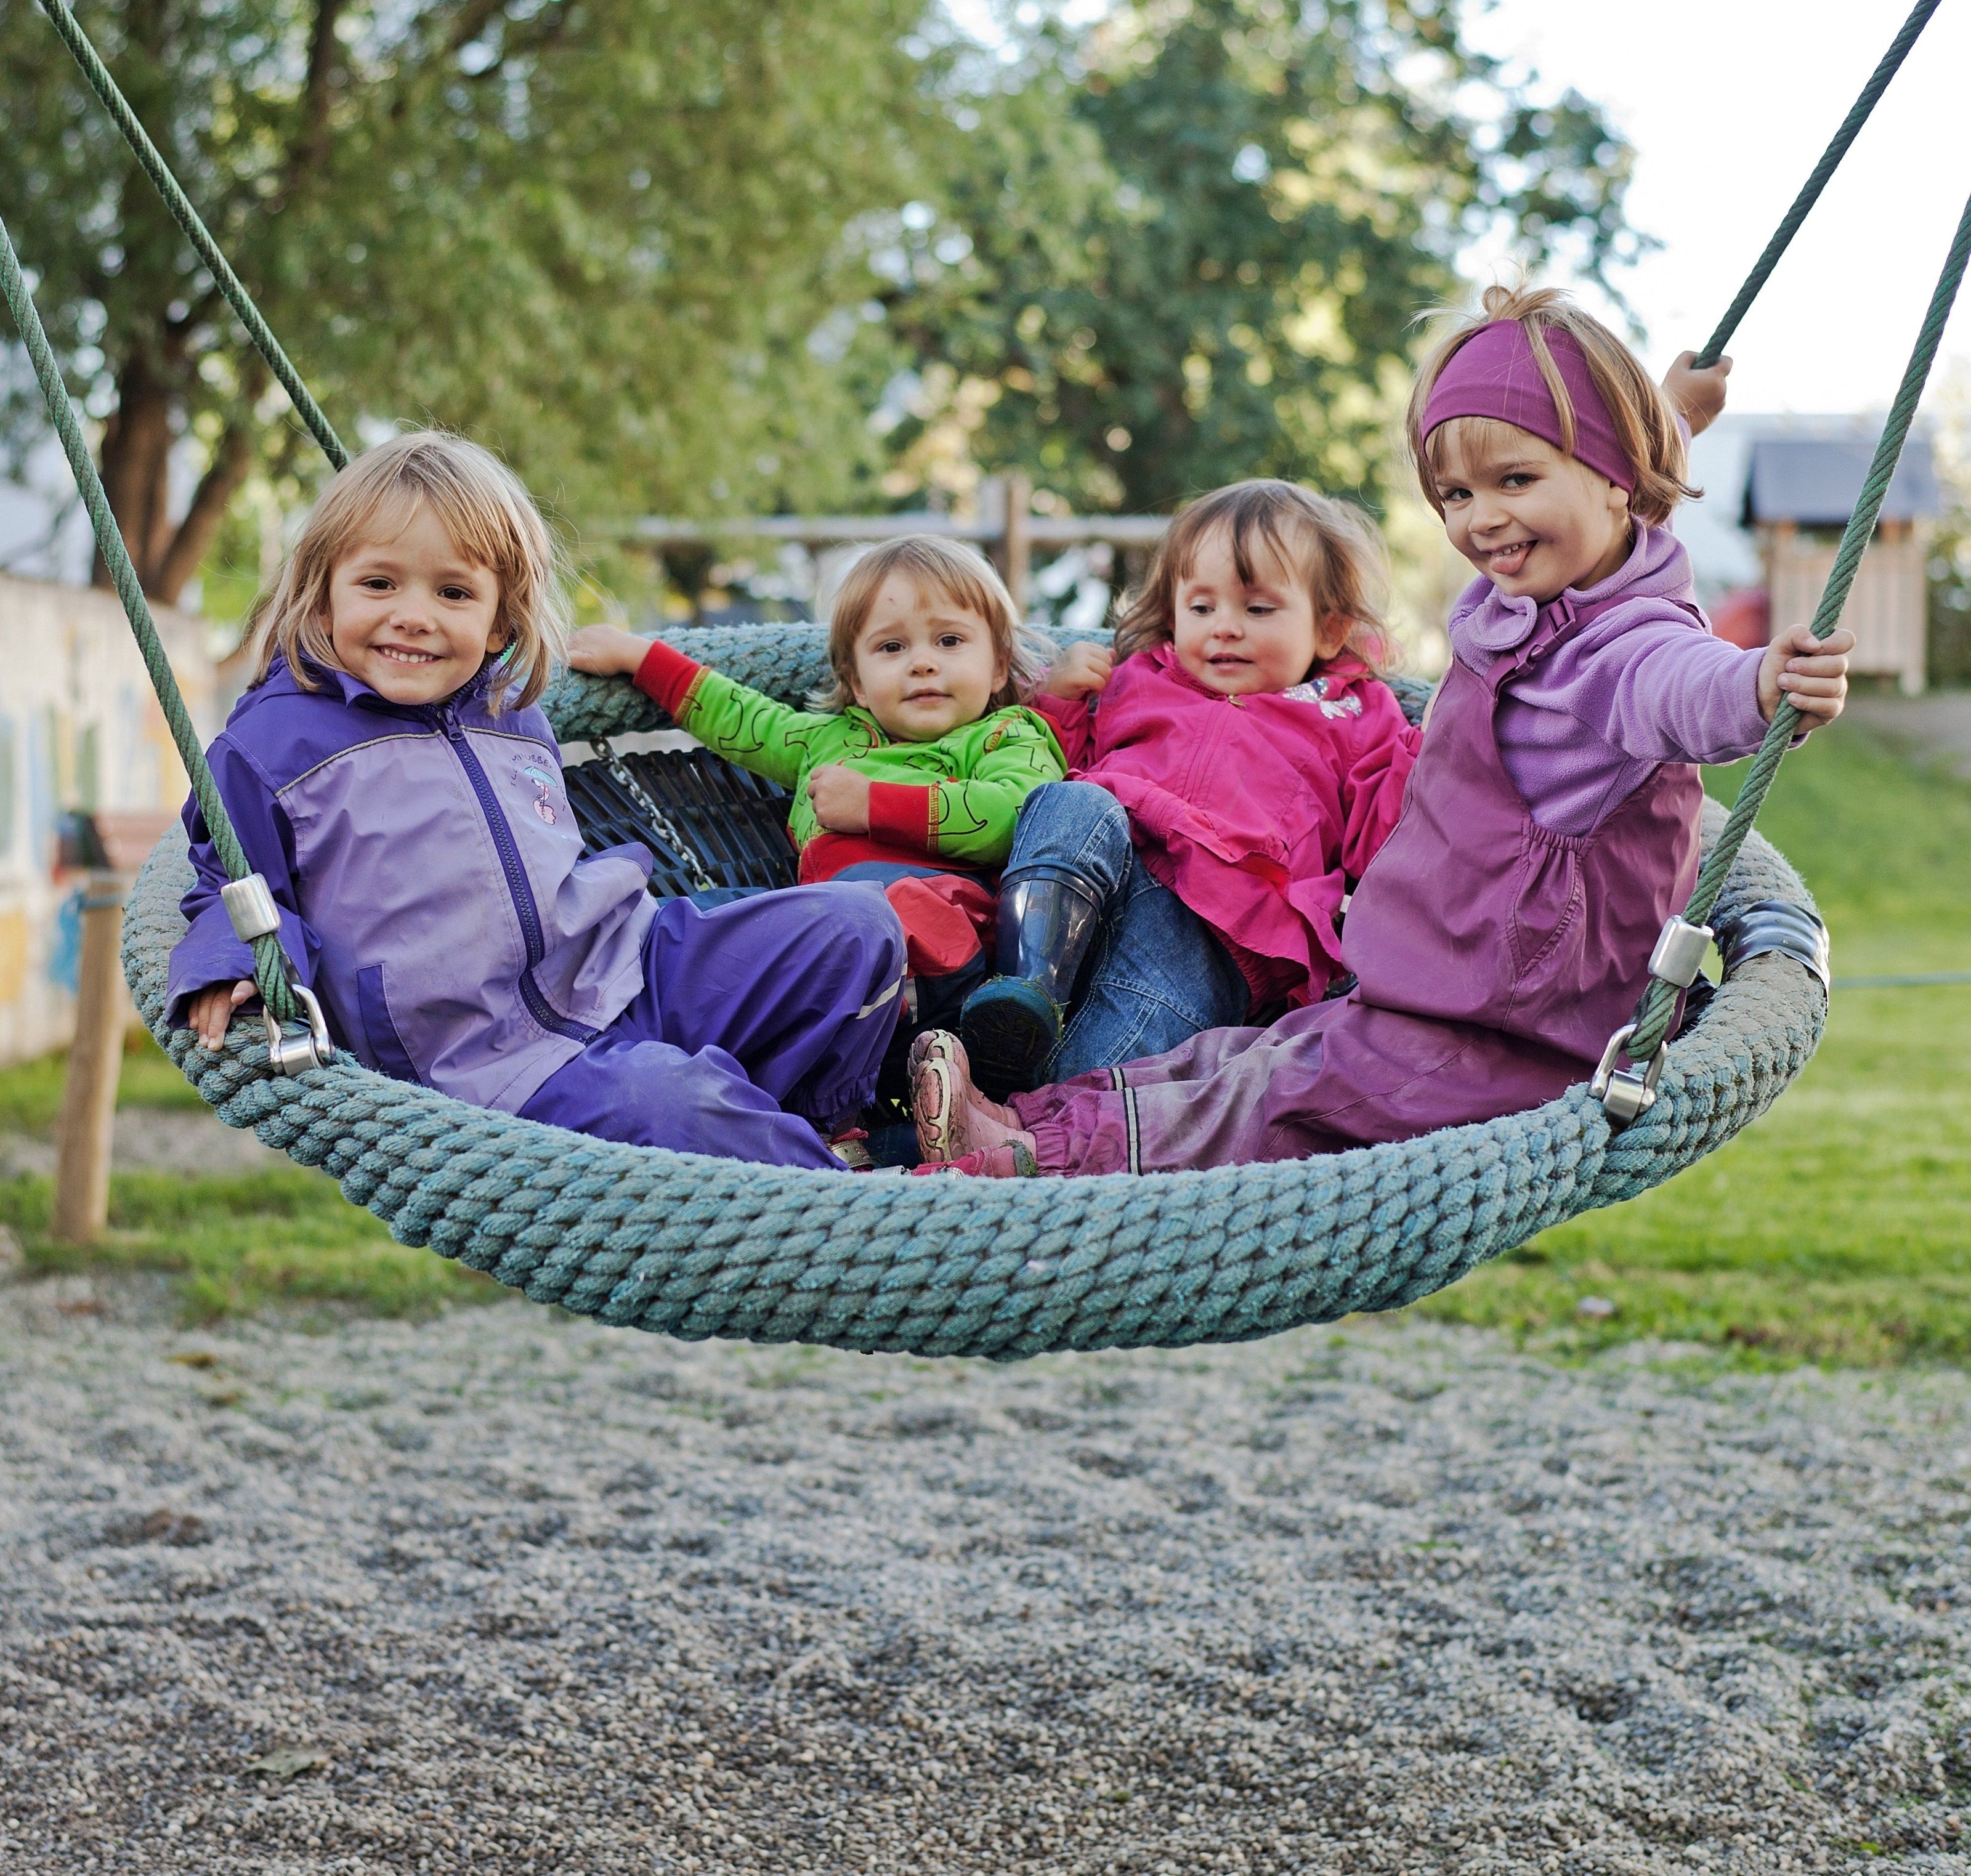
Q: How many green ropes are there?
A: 4